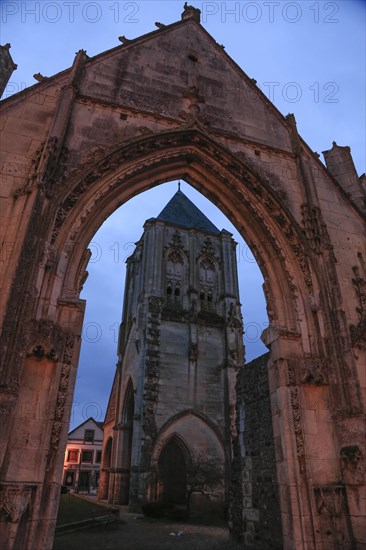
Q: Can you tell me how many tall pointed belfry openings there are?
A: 2